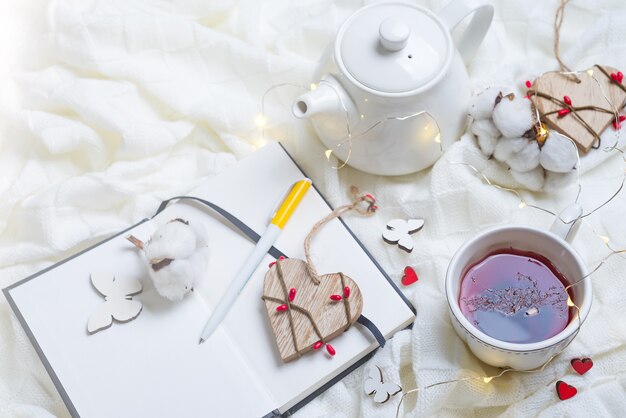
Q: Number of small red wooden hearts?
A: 3